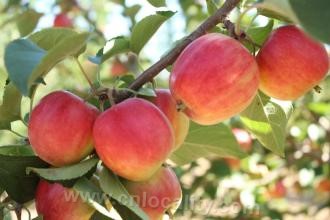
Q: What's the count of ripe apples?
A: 7